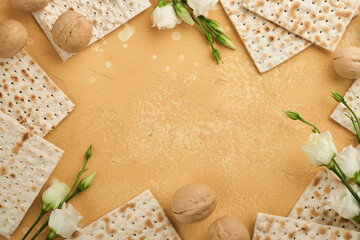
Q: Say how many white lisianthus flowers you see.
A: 7